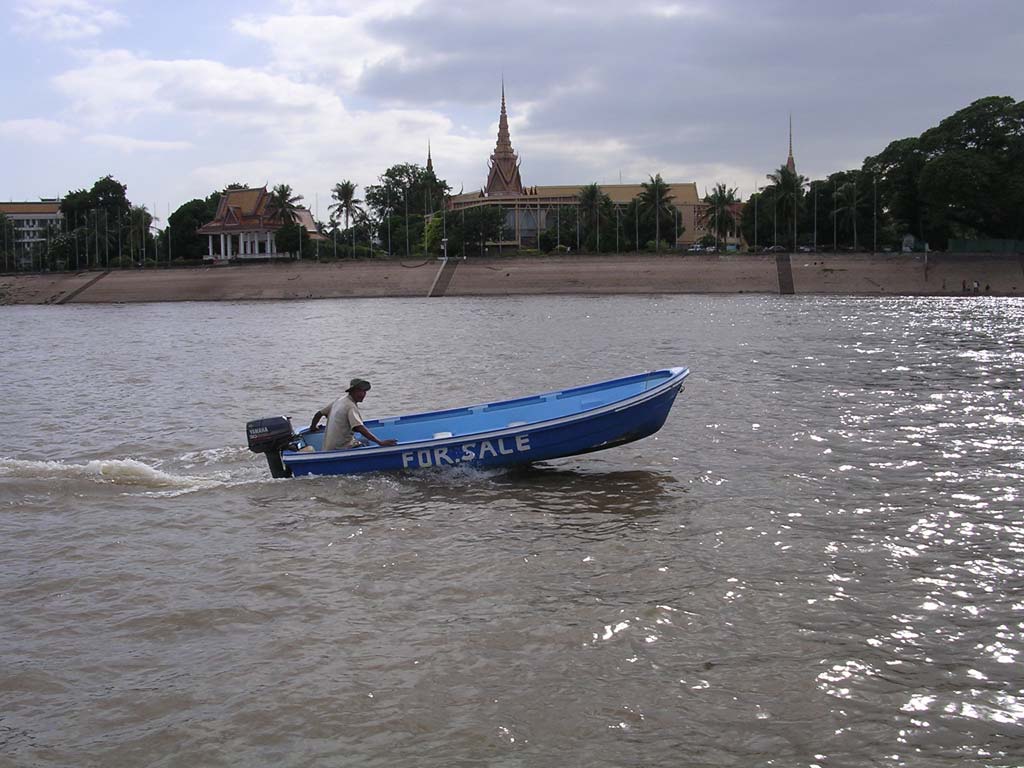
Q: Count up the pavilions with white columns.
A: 1